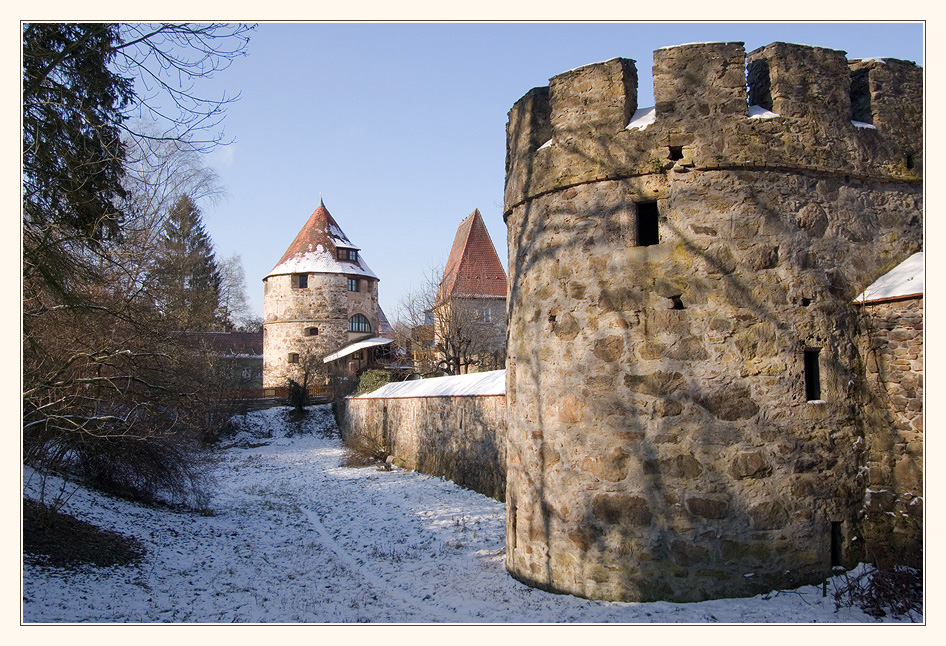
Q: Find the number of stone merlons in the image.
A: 5